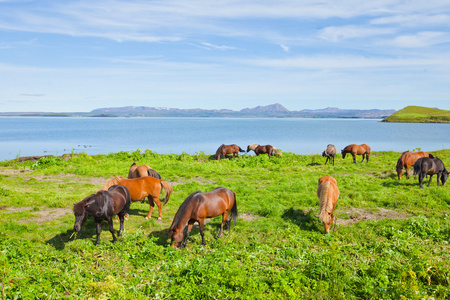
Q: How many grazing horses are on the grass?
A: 11